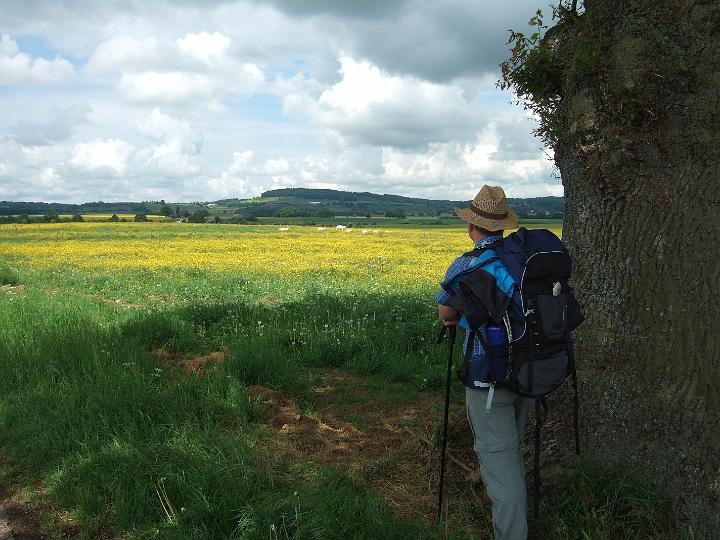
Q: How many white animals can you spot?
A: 6